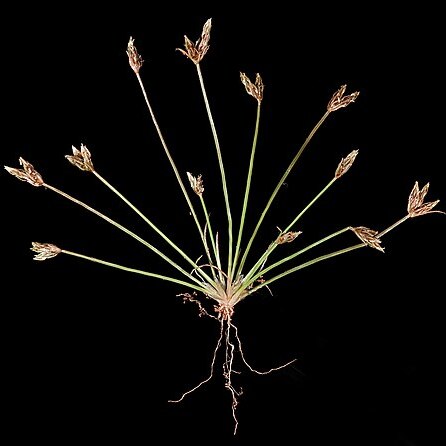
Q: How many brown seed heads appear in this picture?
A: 12